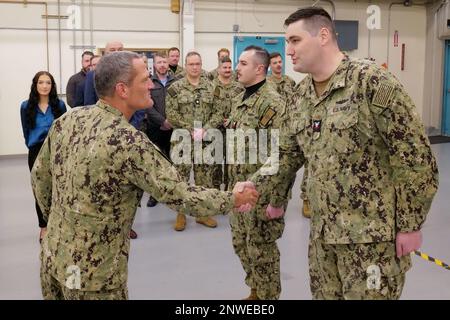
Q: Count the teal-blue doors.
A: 2